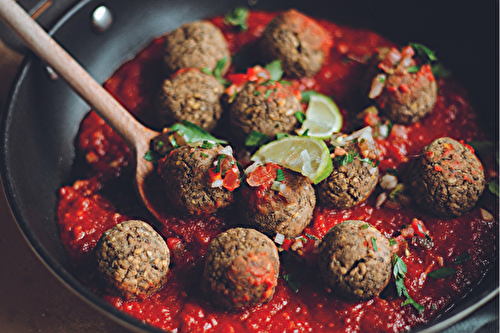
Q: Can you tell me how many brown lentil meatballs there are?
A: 12